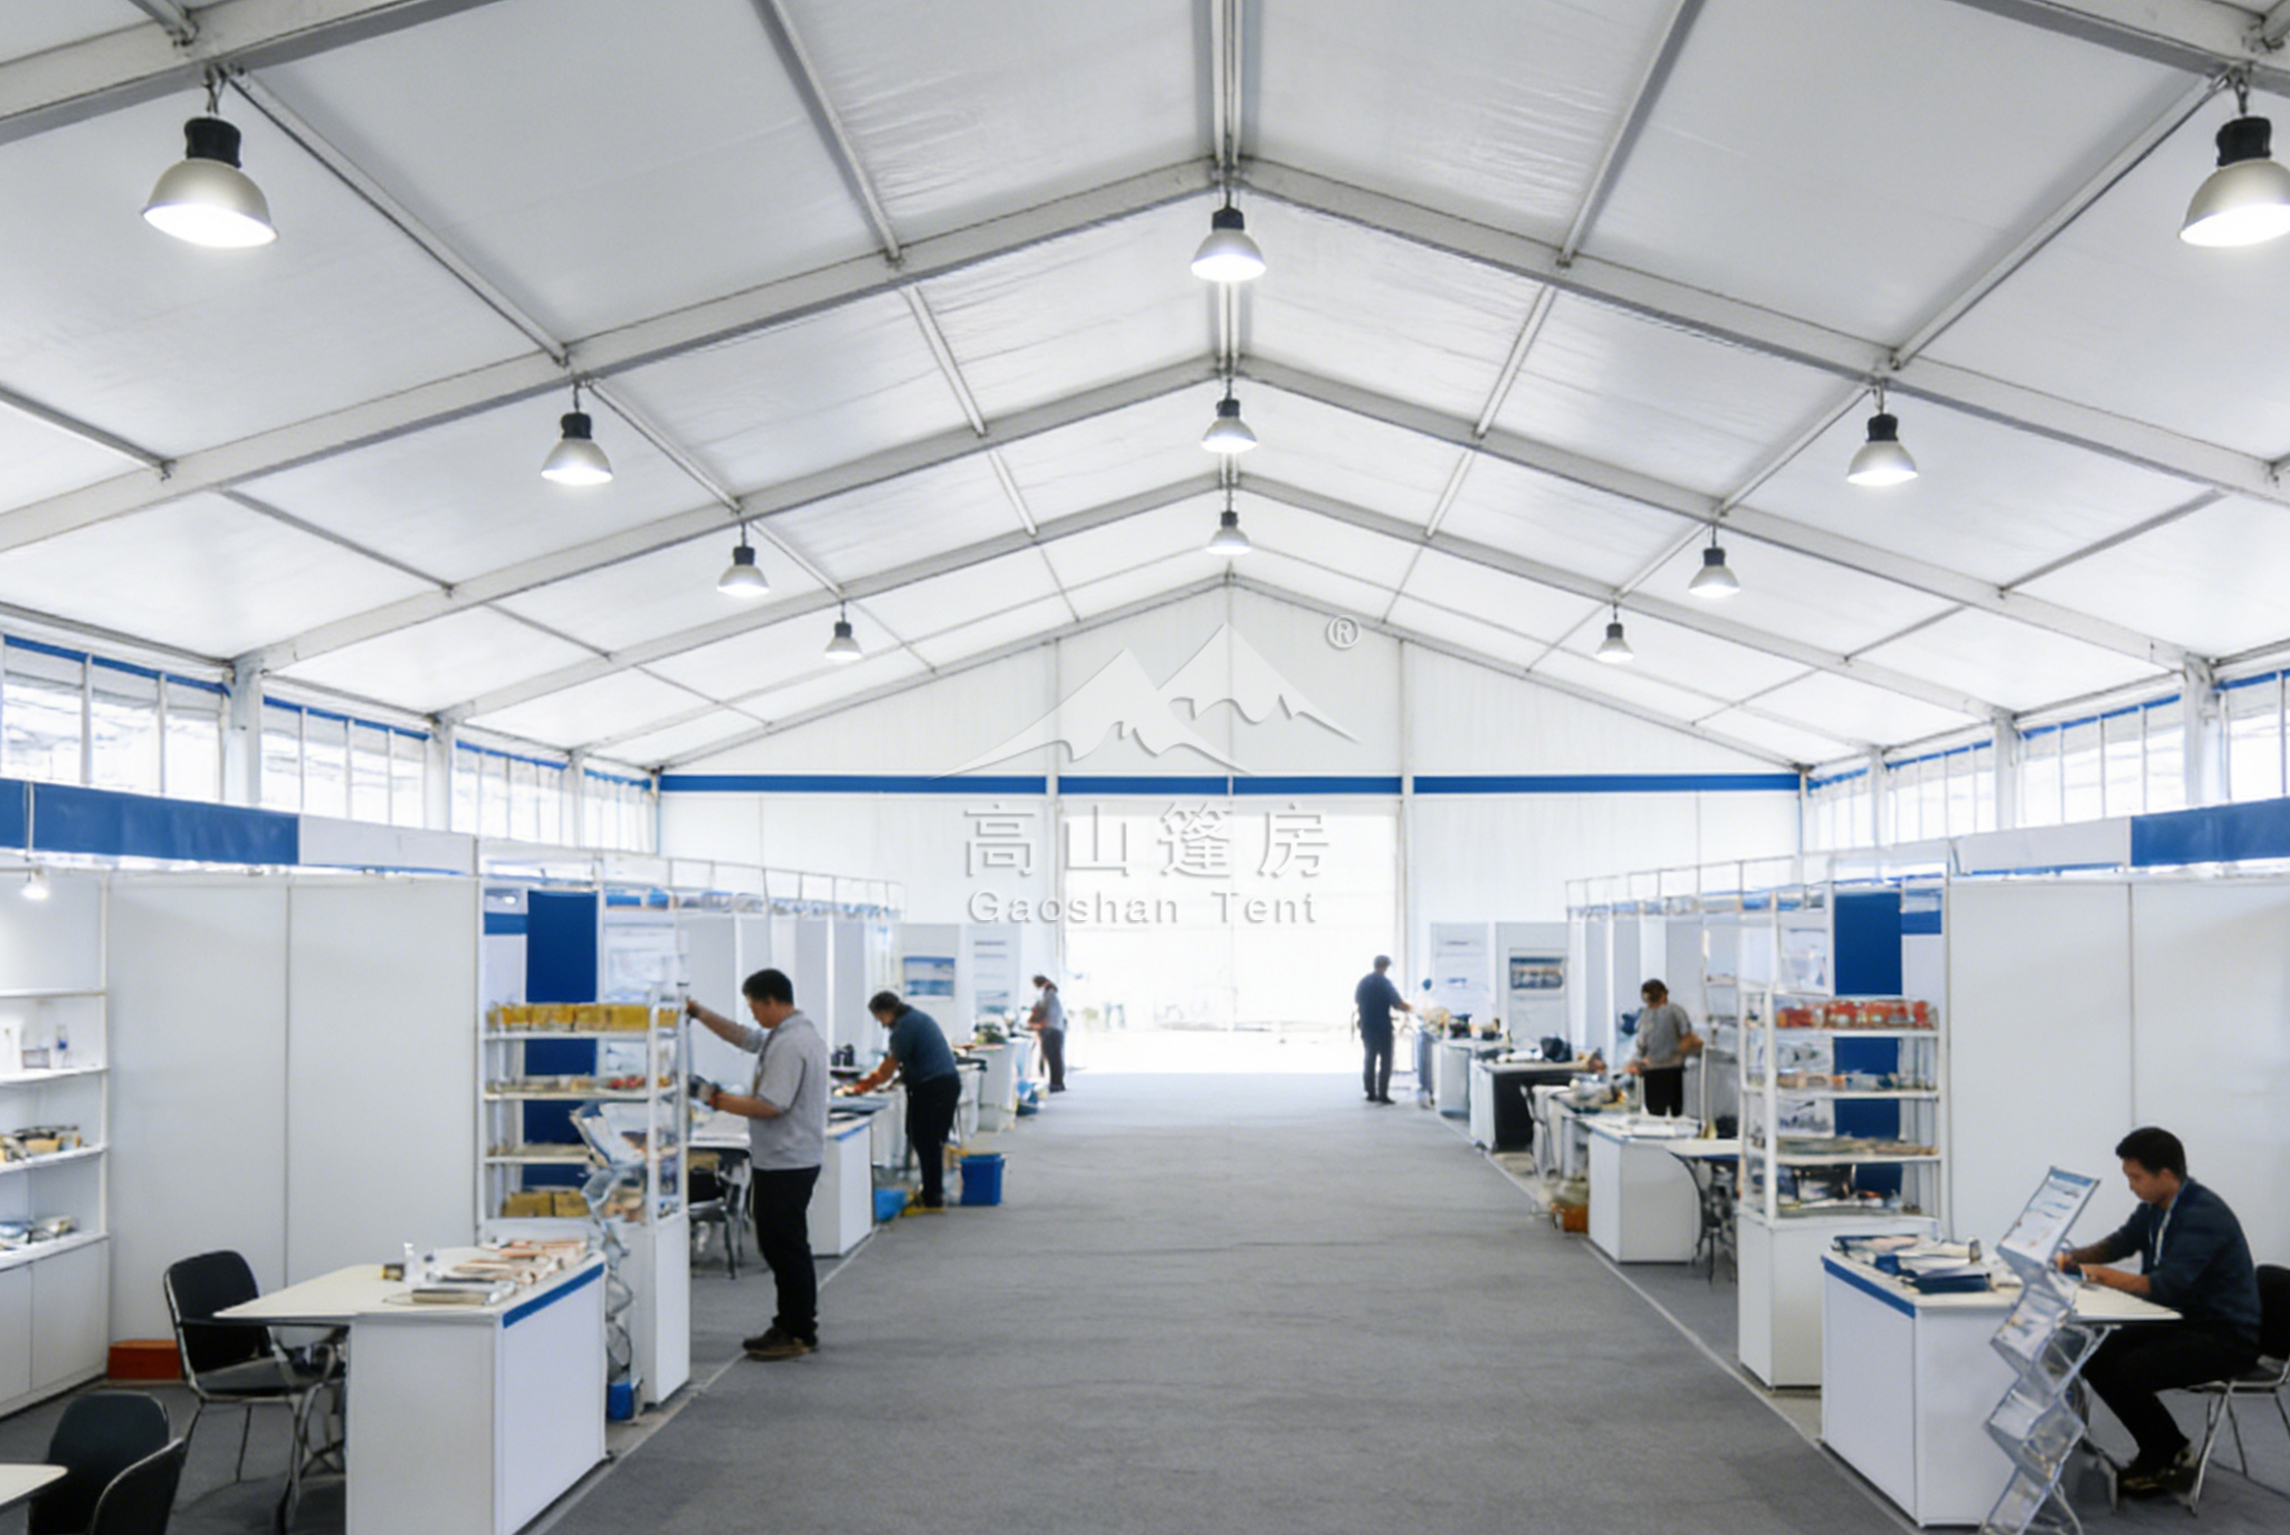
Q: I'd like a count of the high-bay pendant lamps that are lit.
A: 11